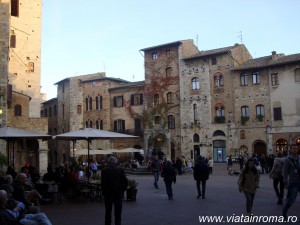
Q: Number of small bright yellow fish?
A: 0